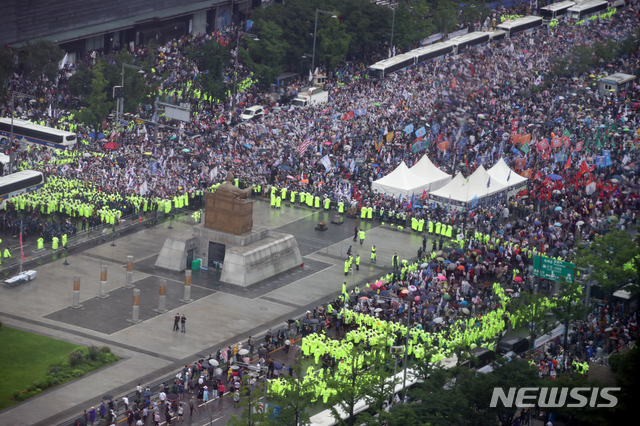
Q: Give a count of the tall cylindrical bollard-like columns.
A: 6